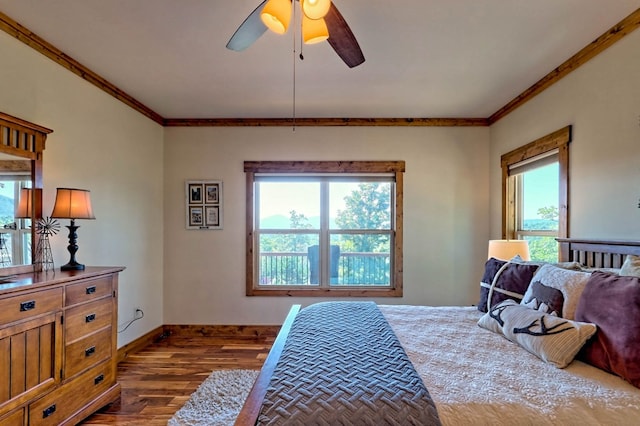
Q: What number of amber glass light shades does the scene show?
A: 3